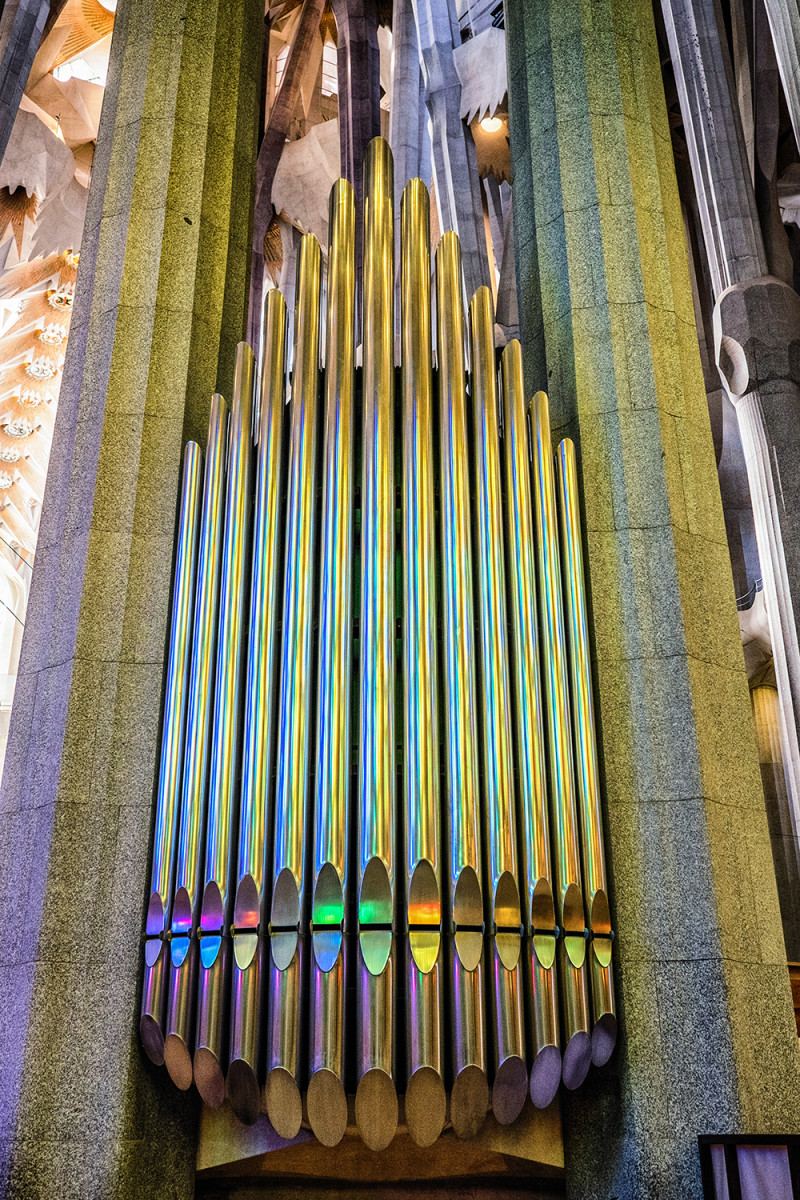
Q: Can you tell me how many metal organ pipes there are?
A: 13